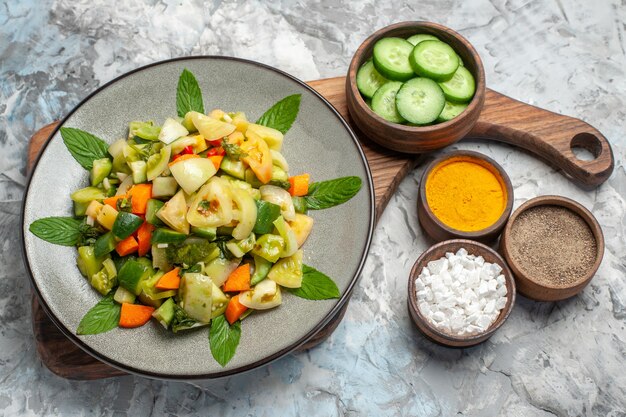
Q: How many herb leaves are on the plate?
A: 8